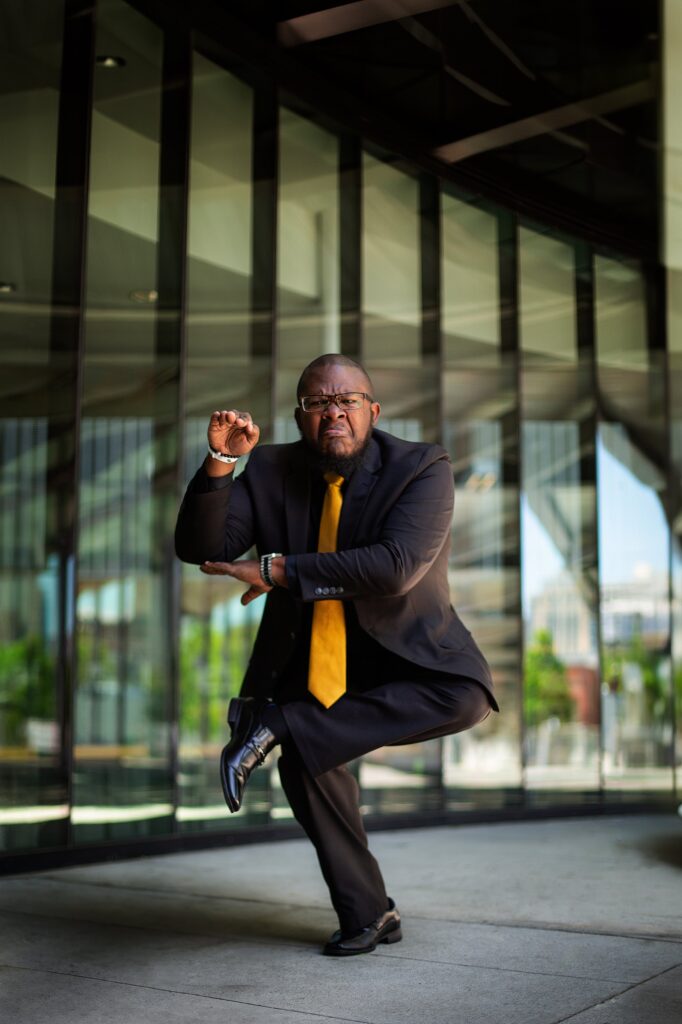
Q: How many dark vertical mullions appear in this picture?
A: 8